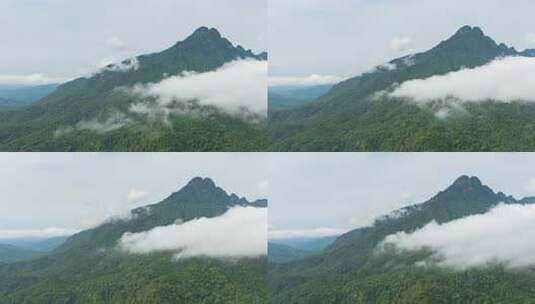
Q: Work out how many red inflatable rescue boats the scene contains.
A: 0